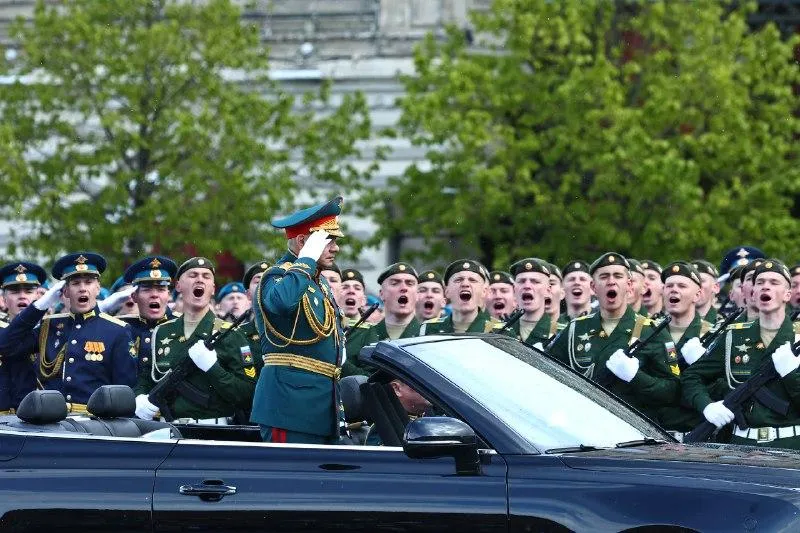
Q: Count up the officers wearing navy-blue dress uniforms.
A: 3